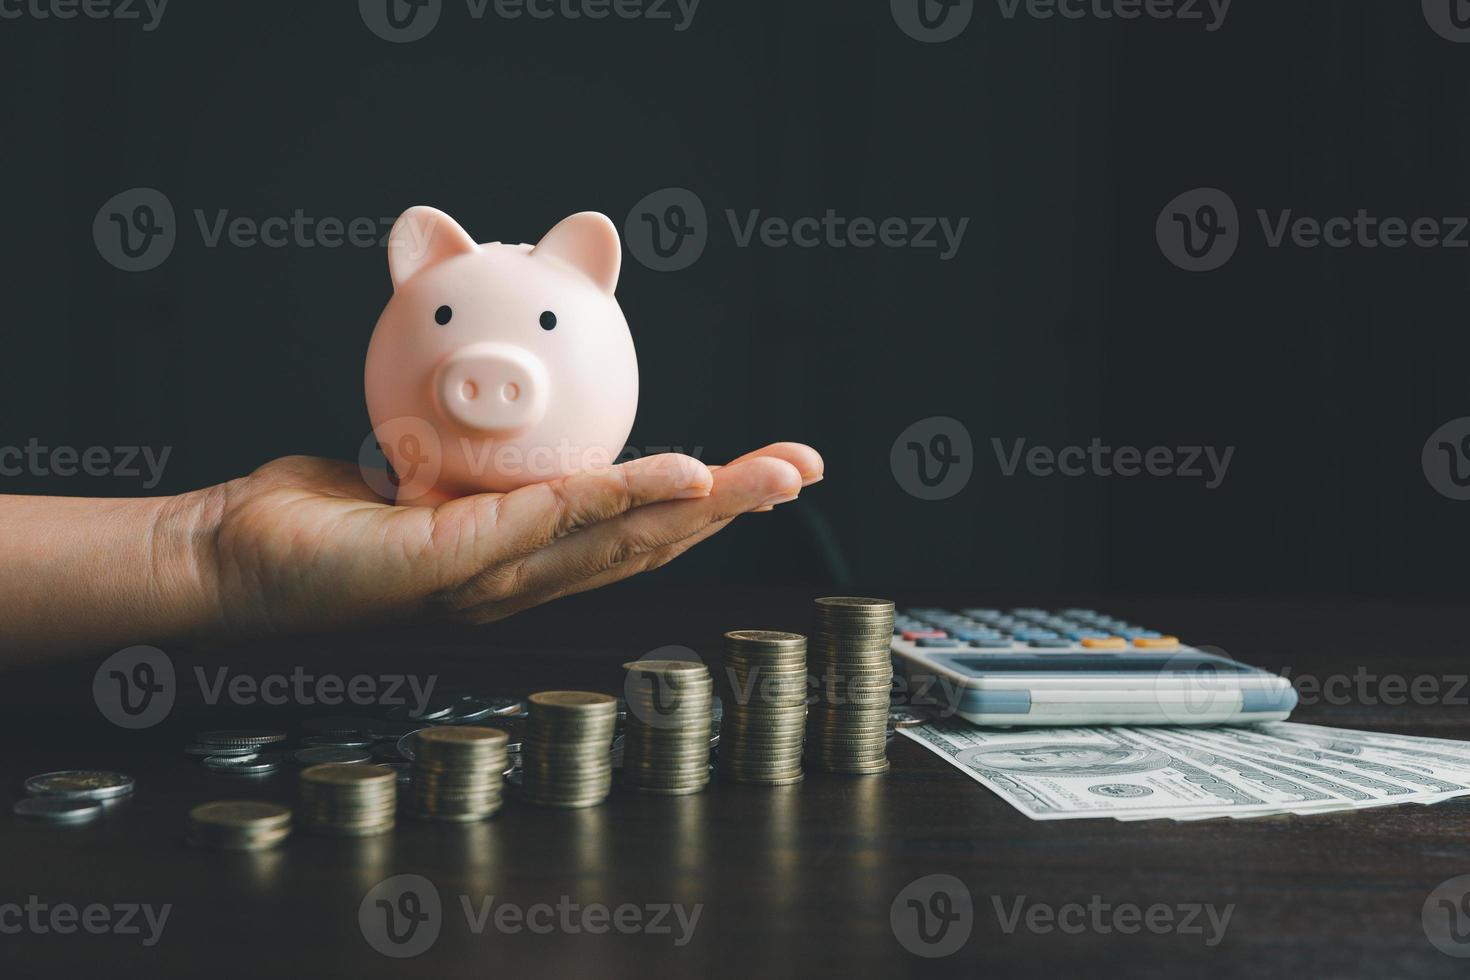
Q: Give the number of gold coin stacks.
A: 7